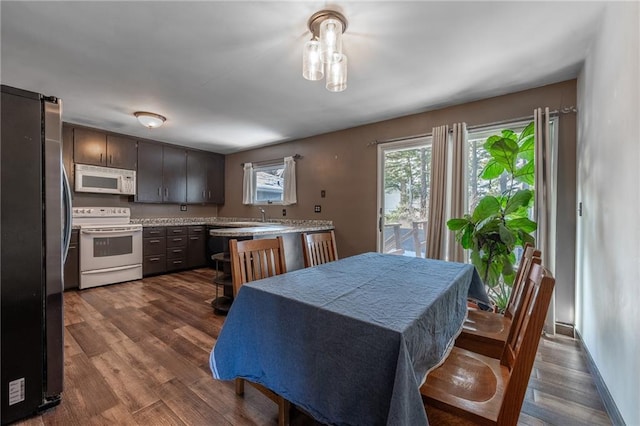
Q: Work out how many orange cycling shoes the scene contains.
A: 0